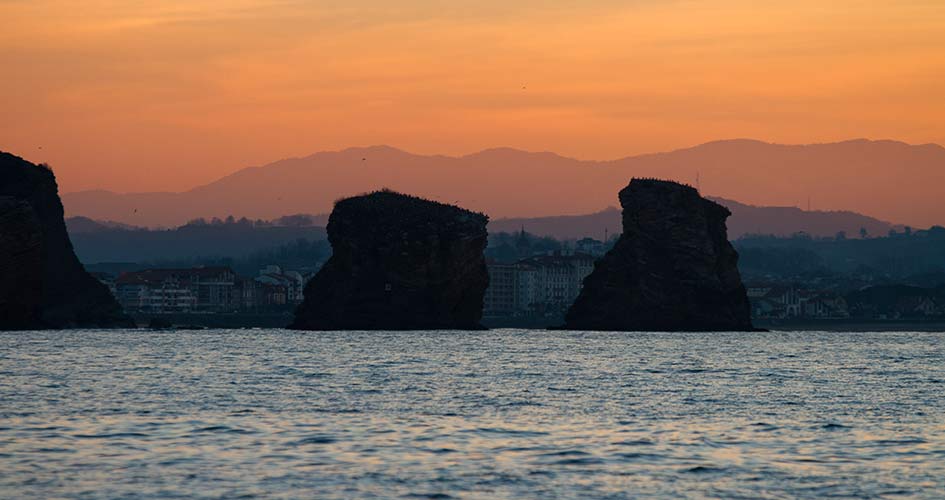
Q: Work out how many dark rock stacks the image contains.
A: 3